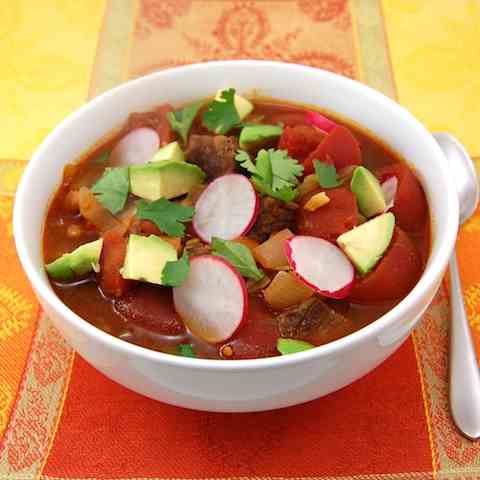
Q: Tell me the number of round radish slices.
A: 4